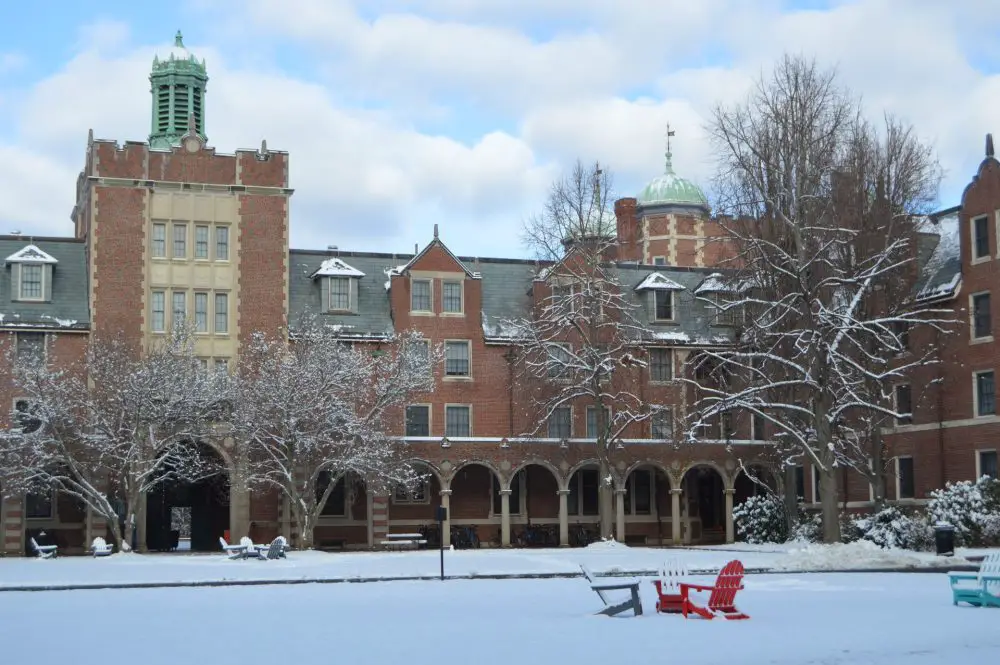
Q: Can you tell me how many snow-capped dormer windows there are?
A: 4